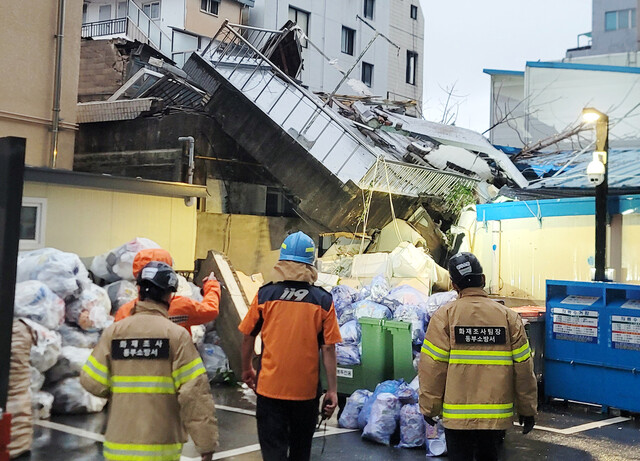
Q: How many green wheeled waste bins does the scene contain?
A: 2